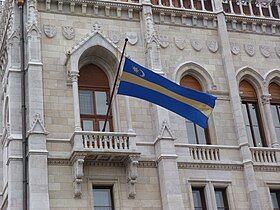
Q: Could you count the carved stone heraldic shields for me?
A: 12